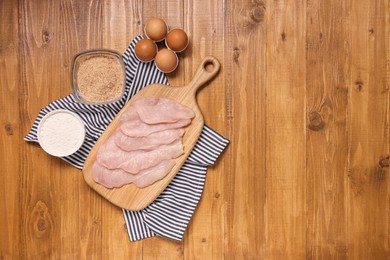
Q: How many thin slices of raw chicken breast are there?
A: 5